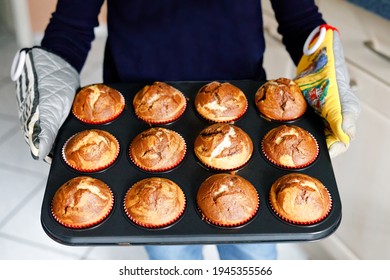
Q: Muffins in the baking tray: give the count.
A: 12